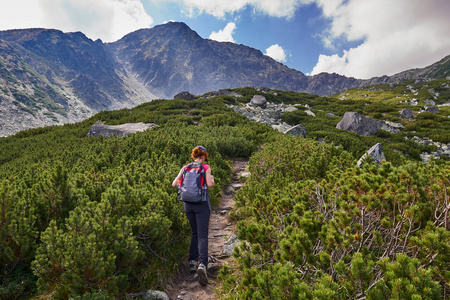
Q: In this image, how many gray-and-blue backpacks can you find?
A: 1